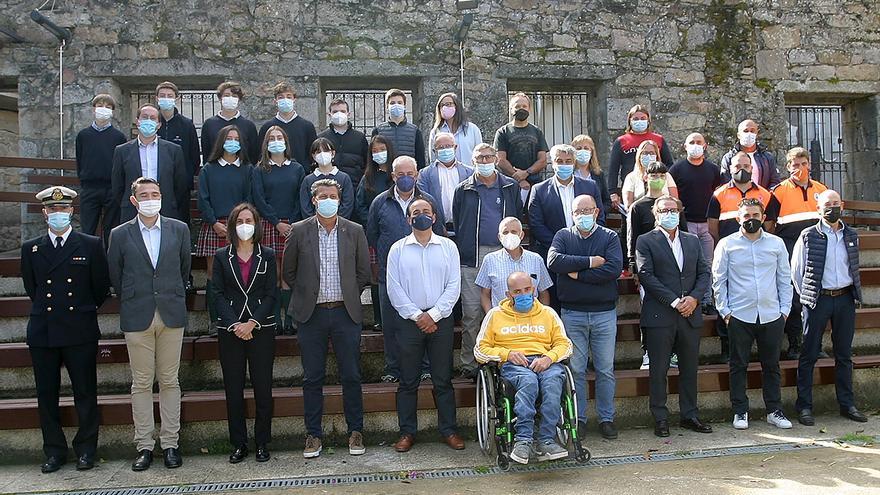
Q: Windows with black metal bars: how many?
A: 4